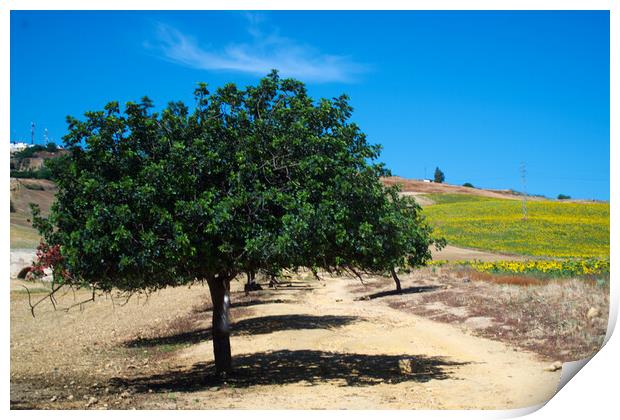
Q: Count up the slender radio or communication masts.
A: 2